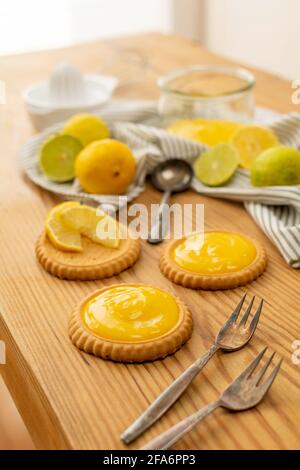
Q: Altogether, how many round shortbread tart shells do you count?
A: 3